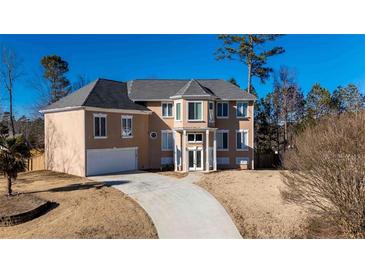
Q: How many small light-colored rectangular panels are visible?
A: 3